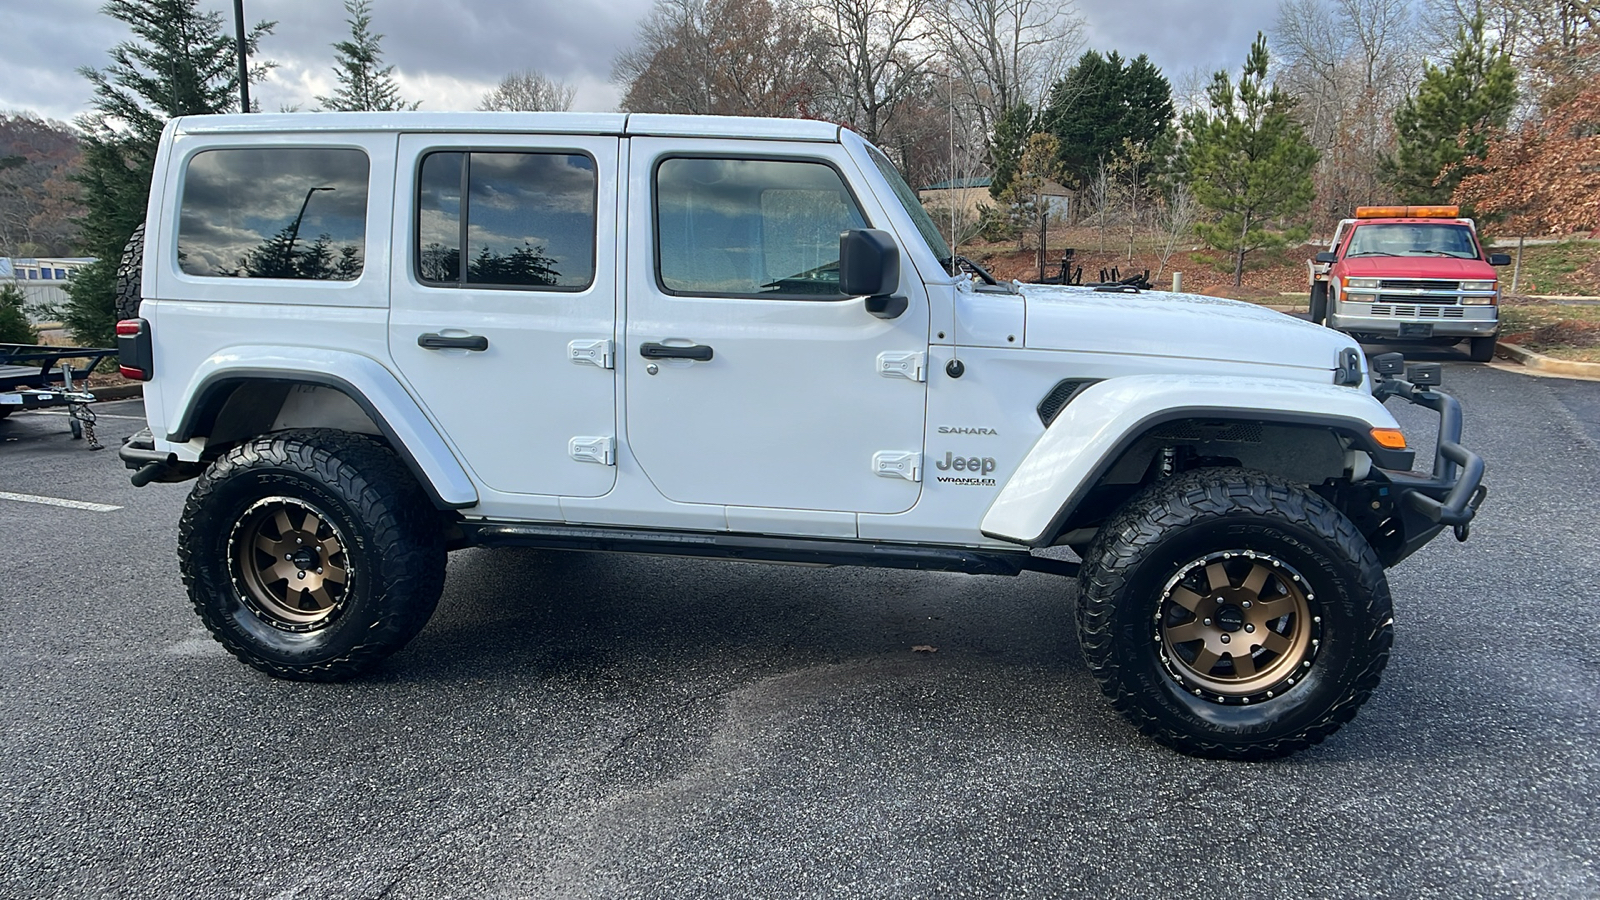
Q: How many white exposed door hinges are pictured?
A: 4